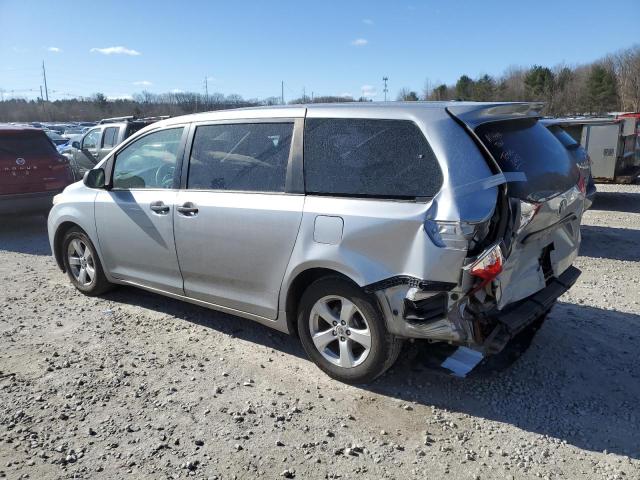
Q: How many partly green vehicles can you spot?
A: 0